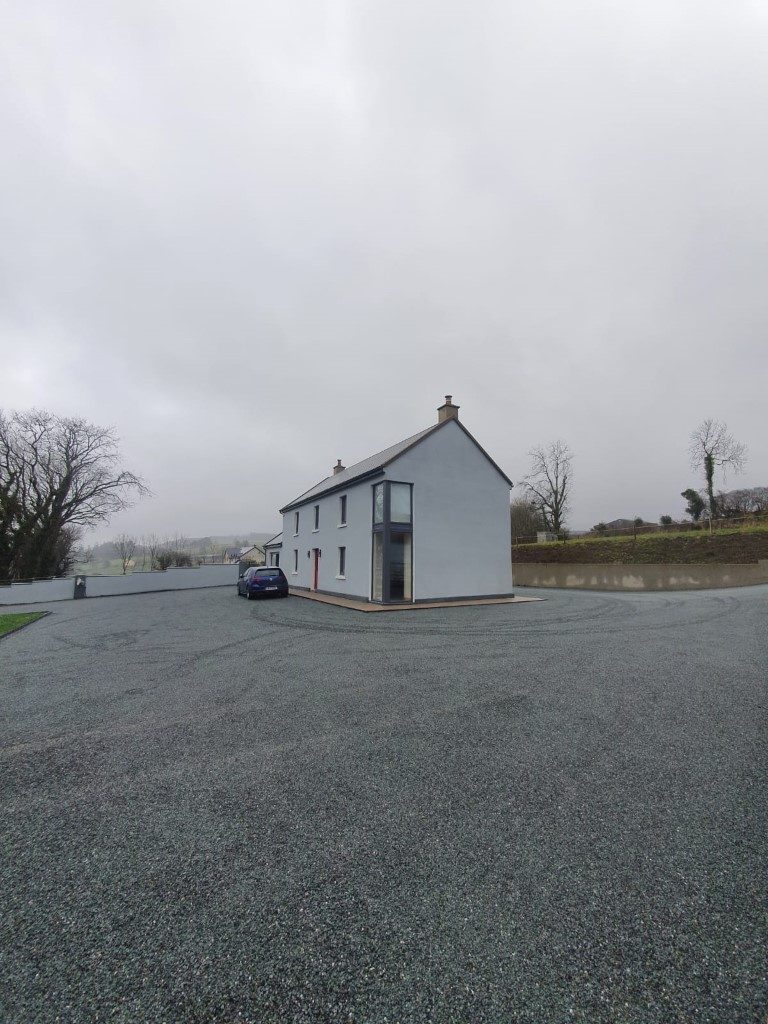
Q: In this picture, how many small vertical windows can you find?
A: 5